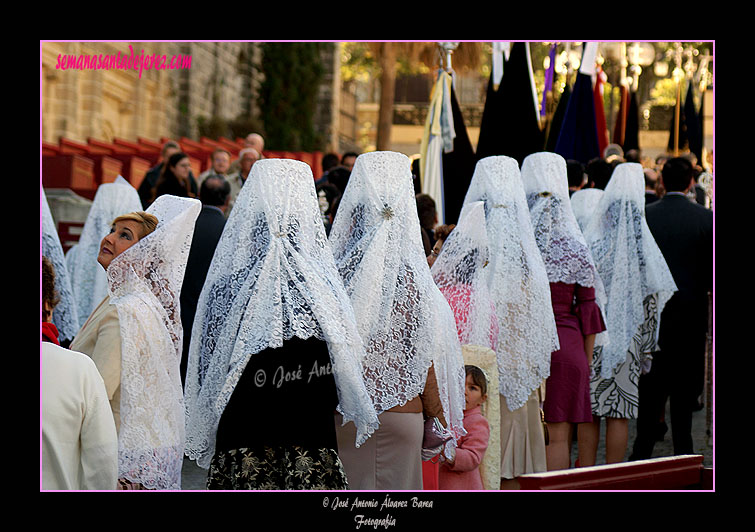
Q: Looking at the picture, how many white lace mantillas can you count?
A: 10